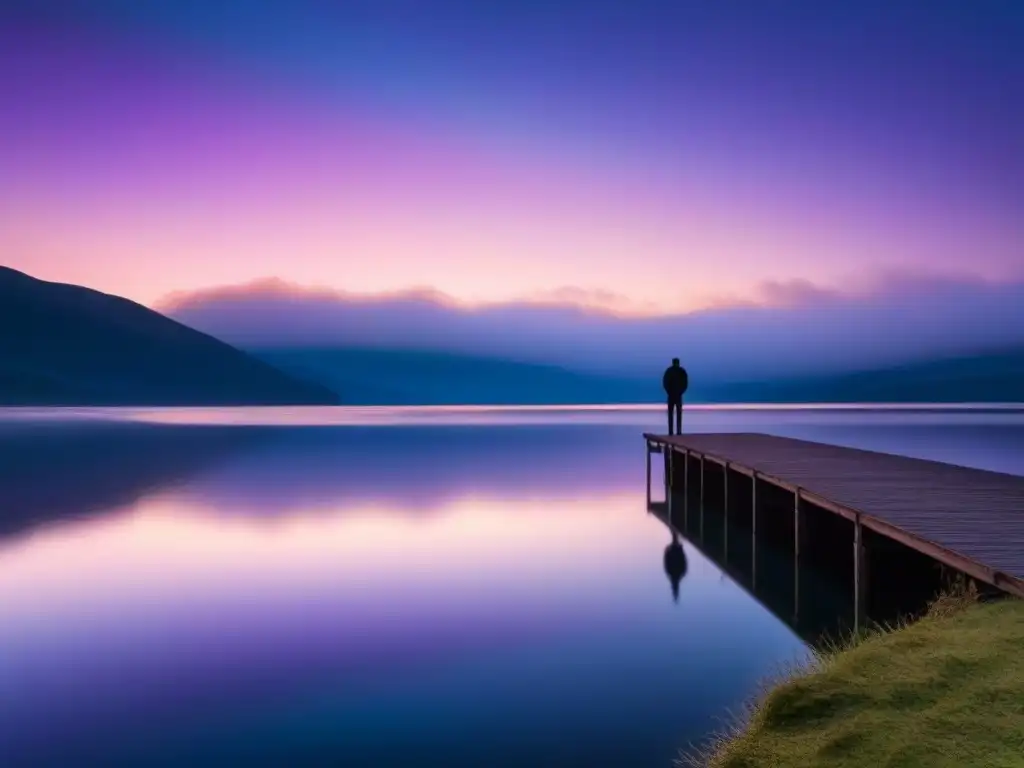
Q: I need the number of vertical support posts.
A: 8